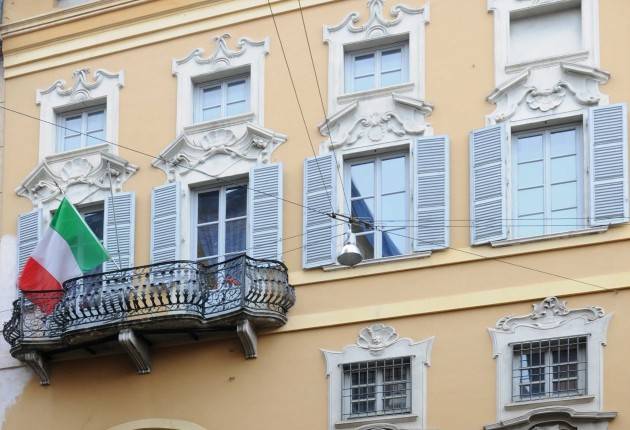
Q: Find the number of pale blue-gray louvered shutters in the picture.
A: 8